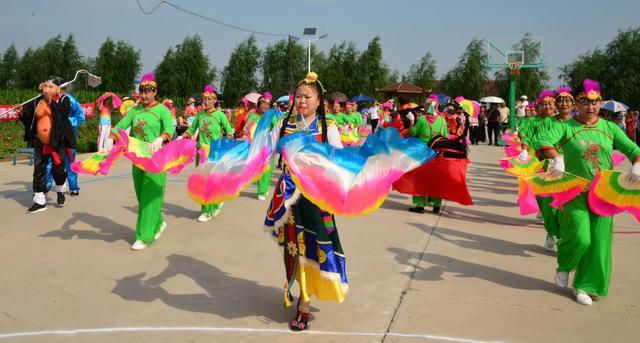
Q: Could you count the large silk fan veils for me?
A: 2